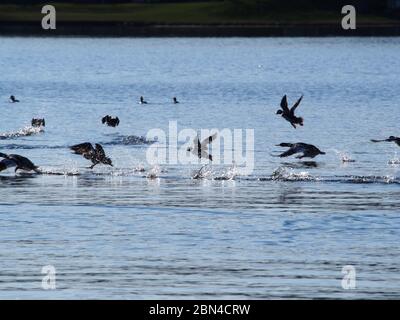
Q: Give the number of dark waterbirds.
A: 11